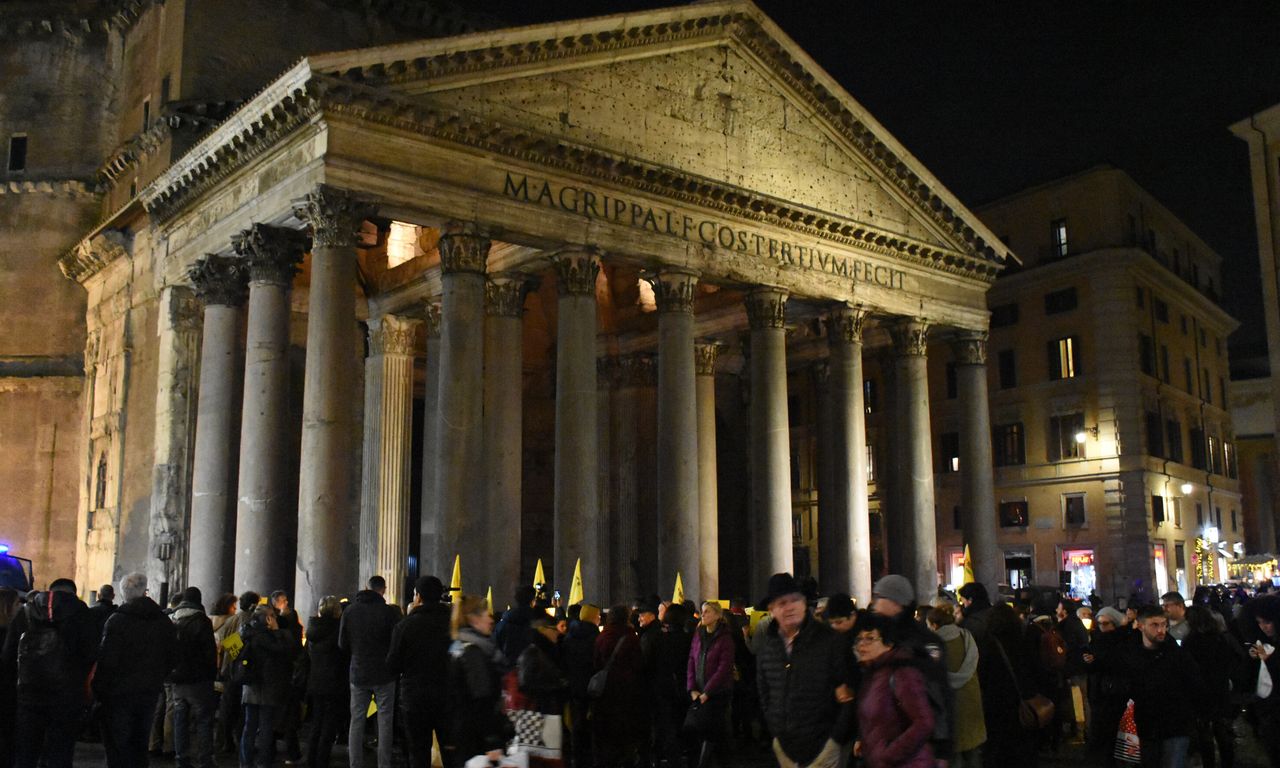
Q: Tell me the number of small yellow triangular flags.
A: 6